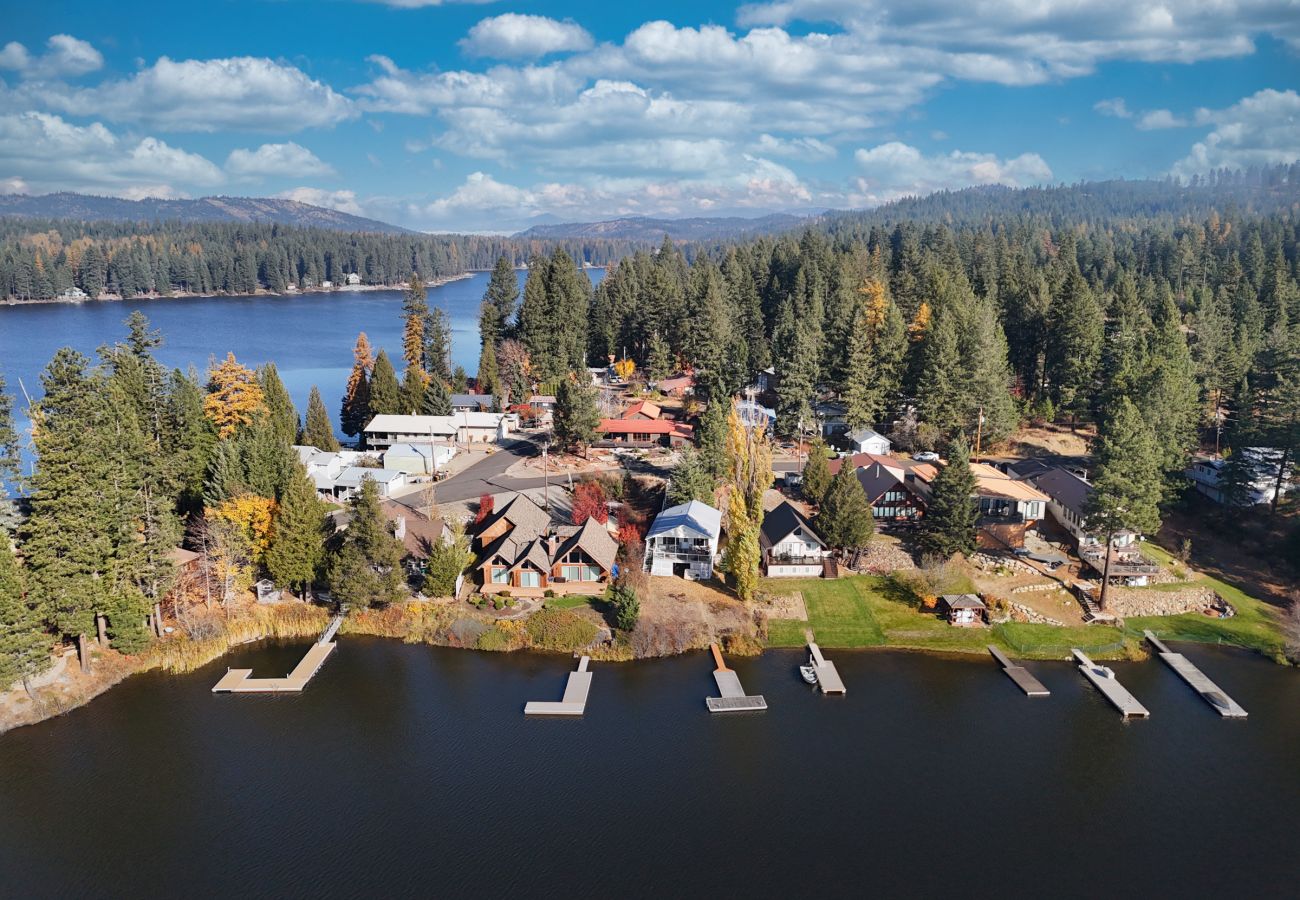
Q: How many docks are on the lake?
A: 7